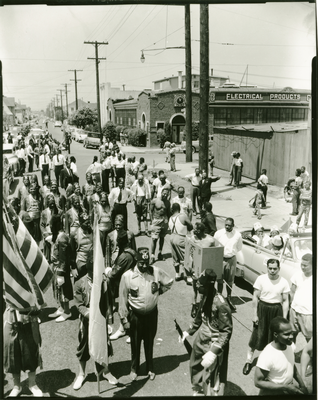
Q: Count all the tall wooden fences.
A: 1